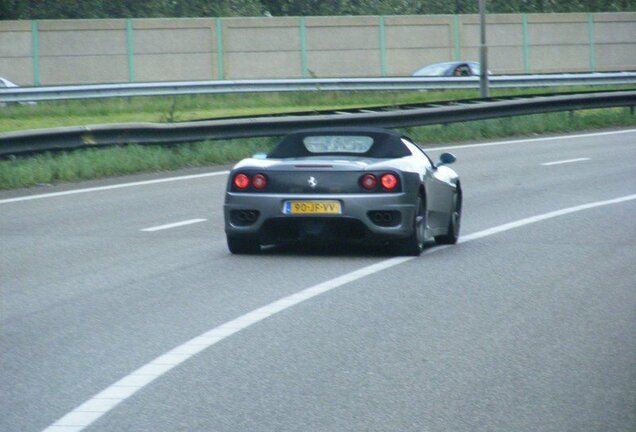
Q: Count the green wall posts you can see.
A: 8